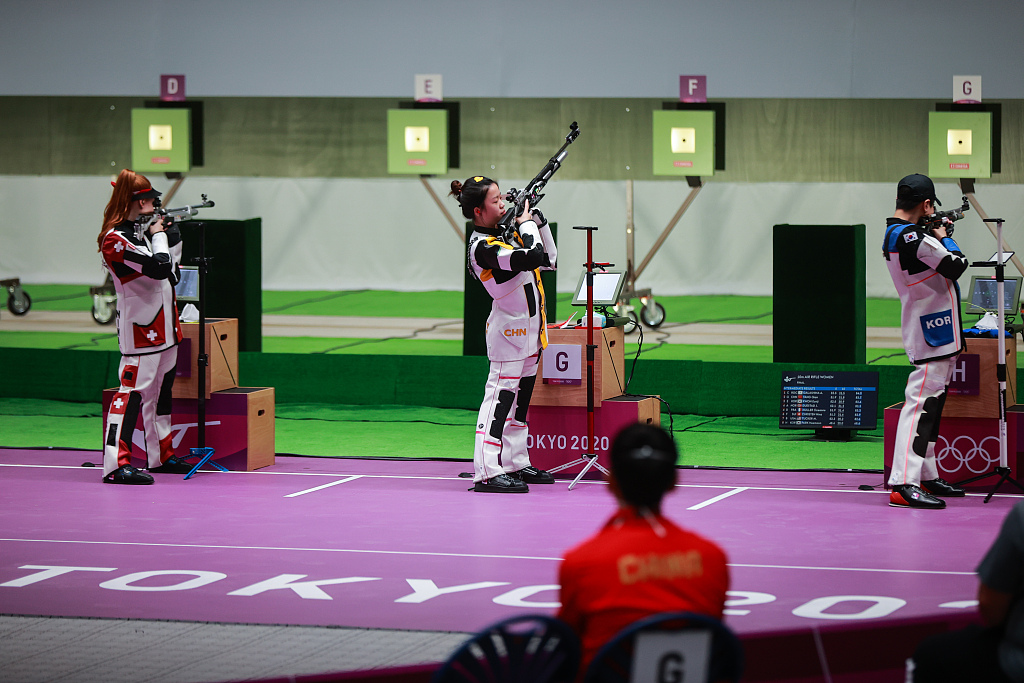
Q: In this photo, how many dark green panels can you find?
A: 3